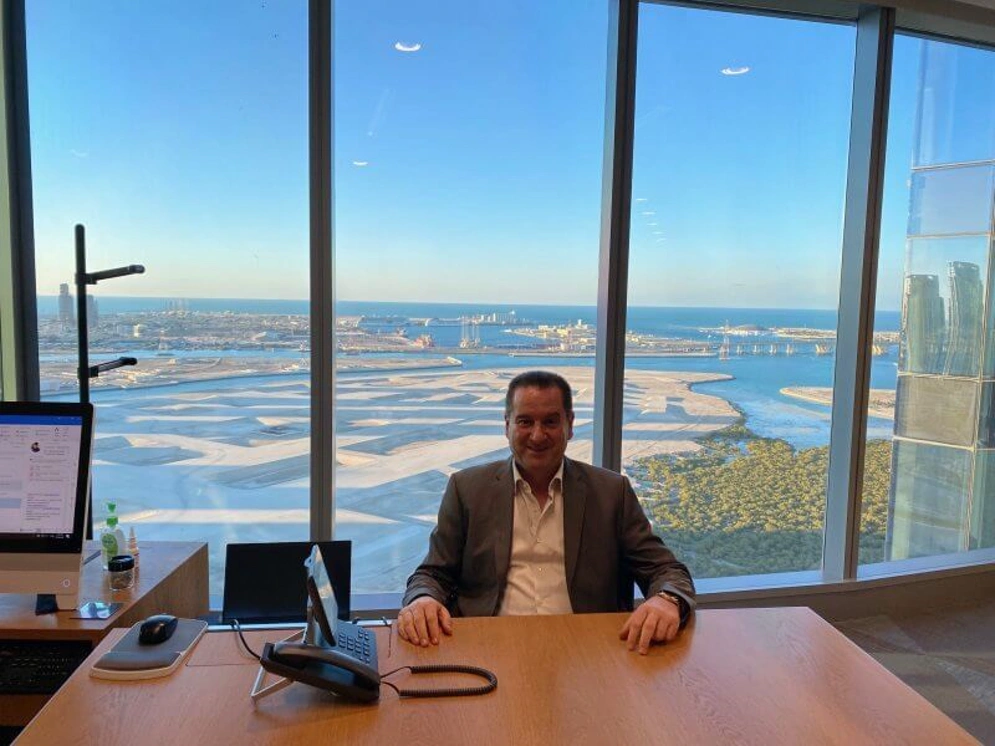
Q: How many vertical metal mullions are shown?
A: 4